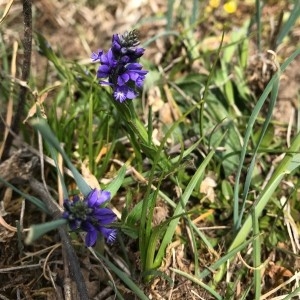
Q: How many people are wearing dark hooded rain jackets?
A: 0